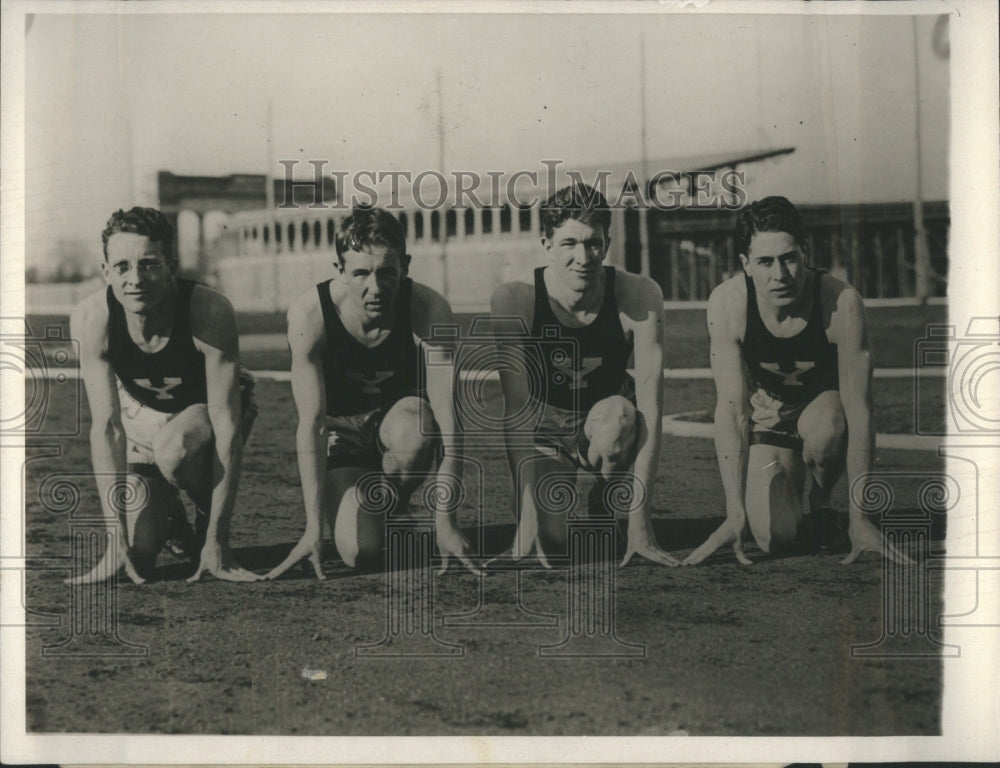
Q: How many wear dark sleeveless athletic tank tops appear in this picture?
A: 4